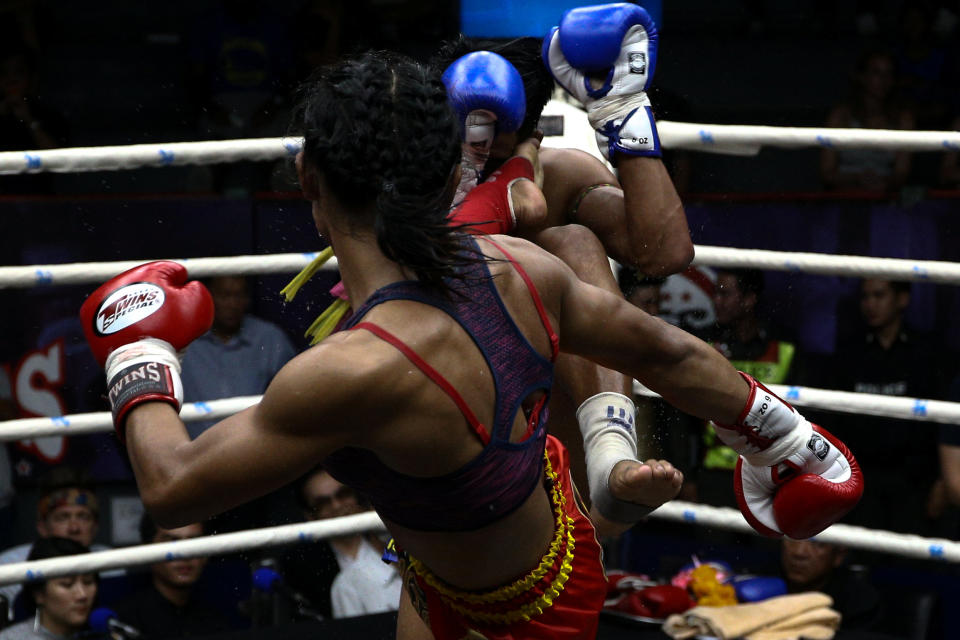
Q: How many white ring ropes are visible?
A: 4